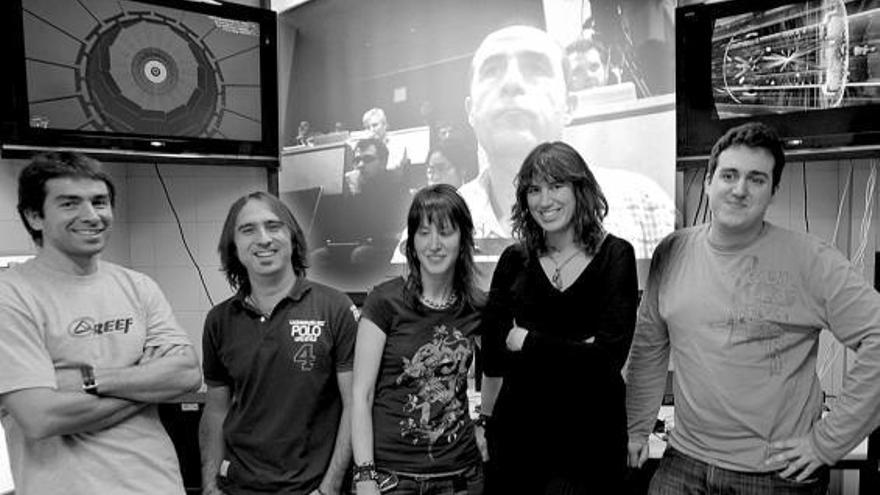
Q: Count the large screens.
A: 3